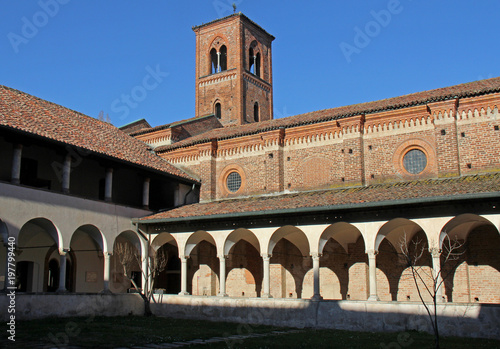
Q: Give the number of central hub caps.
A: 0